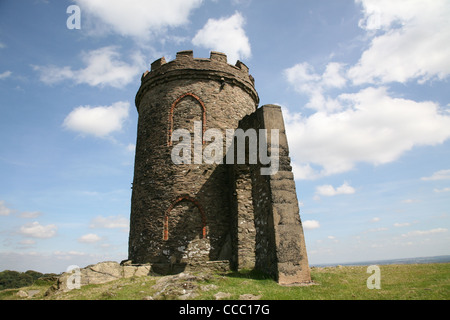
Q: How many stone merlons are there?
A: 6